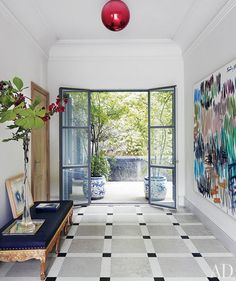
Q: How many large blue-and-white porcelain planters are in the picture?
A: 2